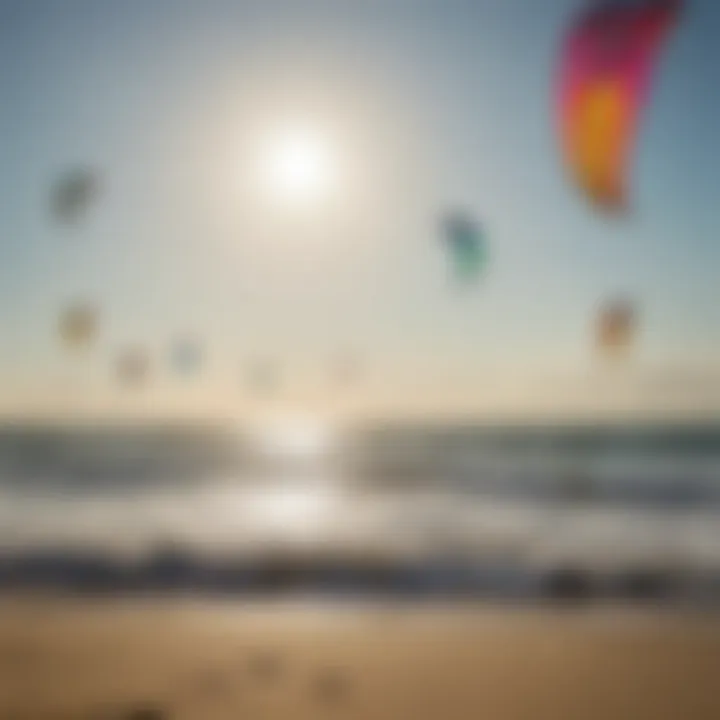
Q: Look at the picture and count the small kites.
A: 8